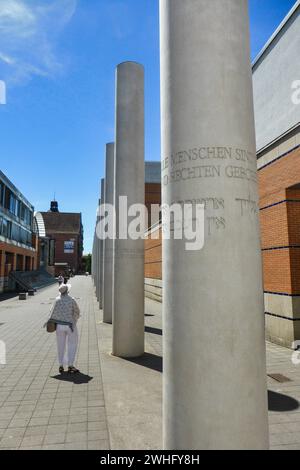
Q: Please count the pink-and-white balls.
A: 0